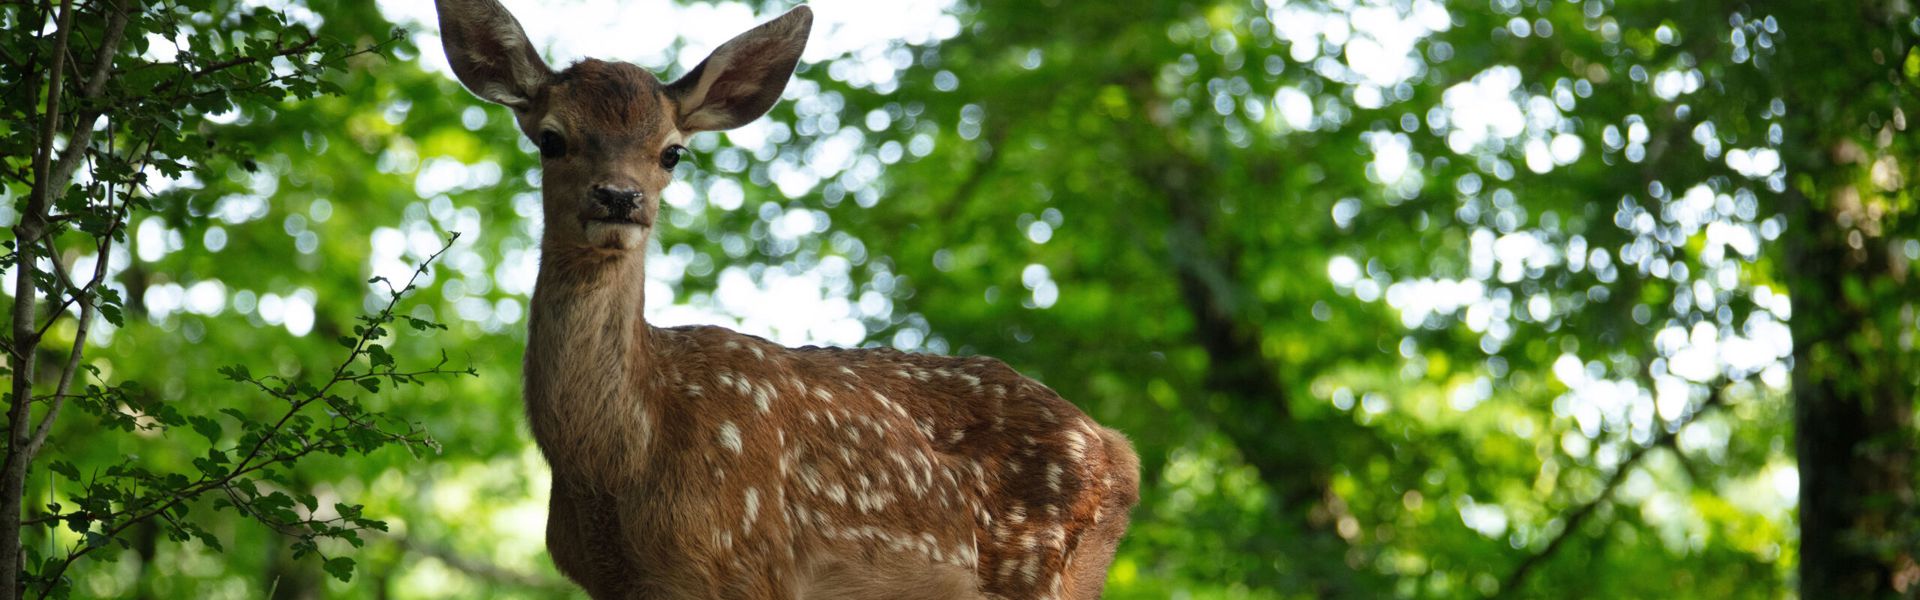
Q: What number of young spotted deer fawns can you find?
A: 1